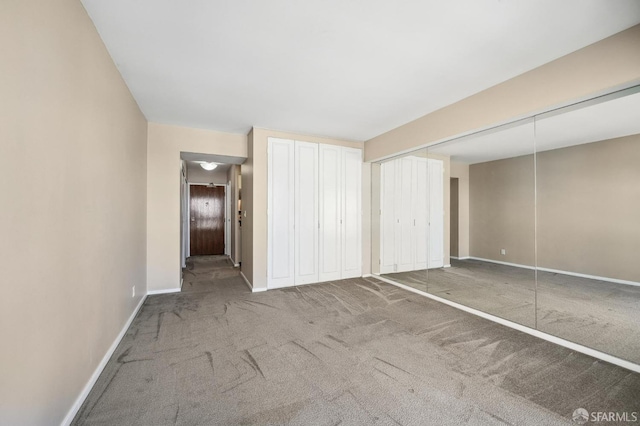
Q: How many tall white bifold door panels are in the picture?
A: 4